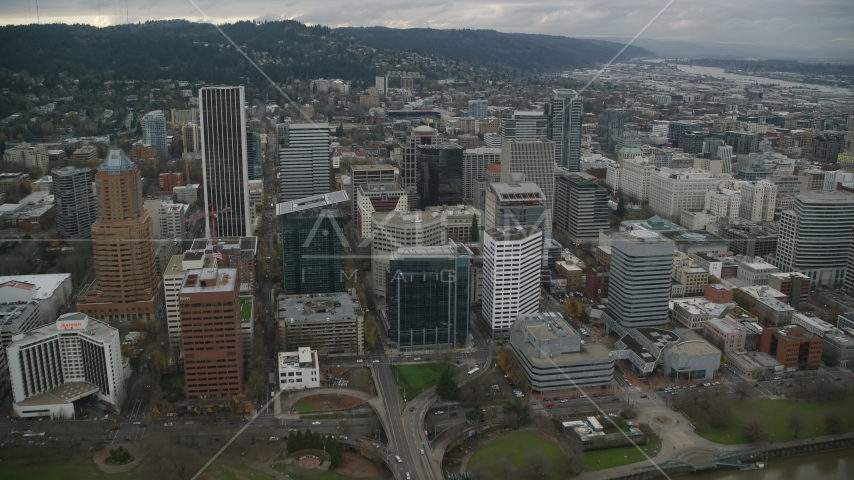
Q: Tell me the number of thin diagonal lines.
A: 4